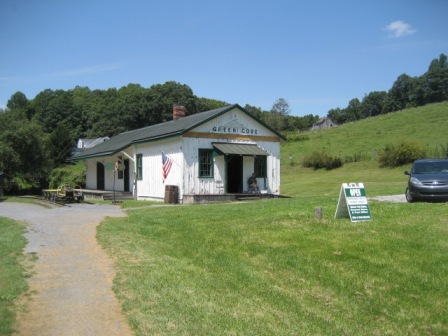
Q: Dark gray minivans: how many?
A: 1